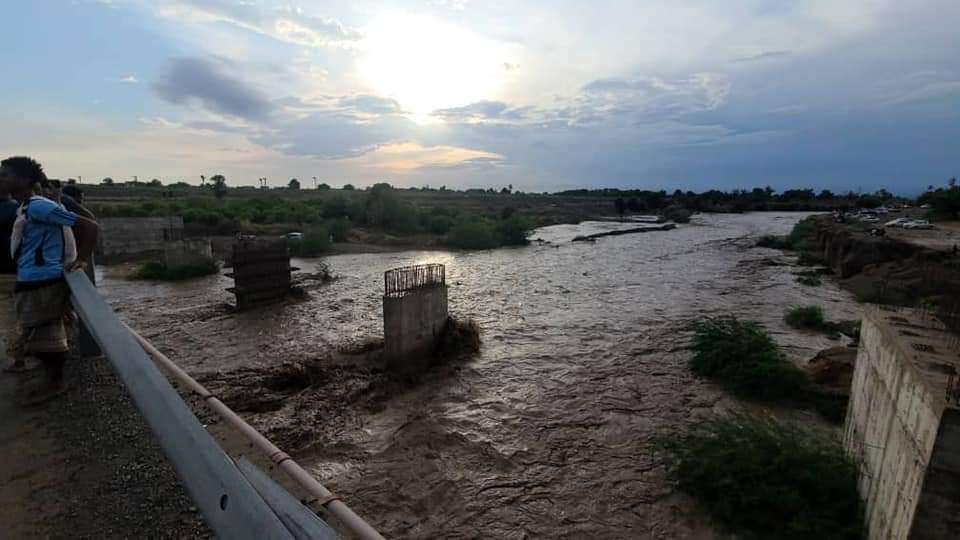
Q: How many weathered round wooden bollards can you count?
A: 0